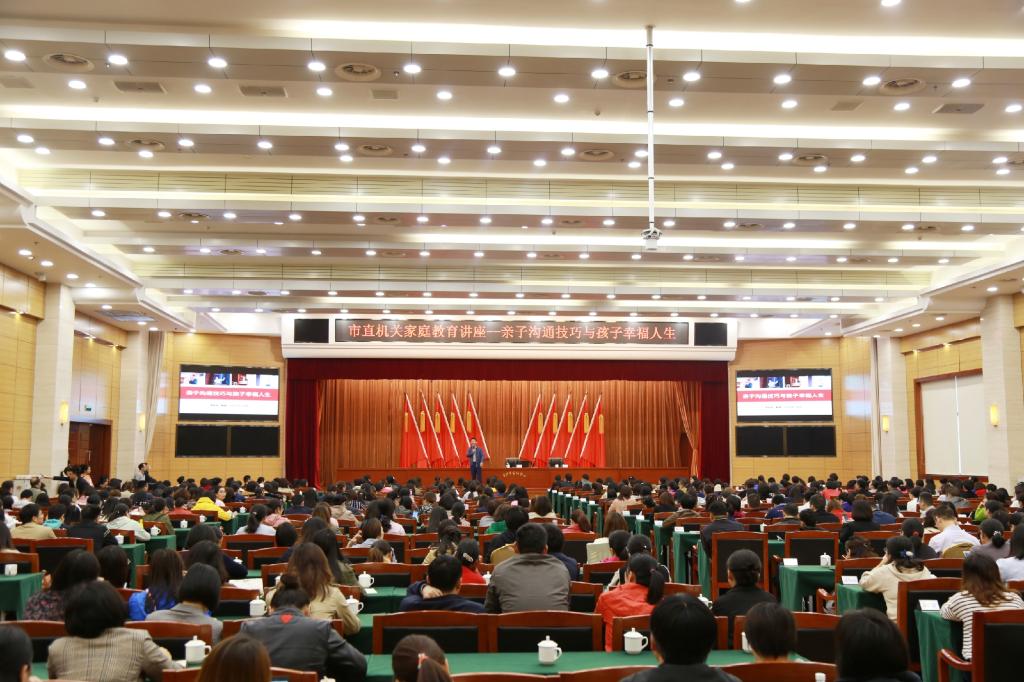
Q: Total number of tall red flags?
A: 10